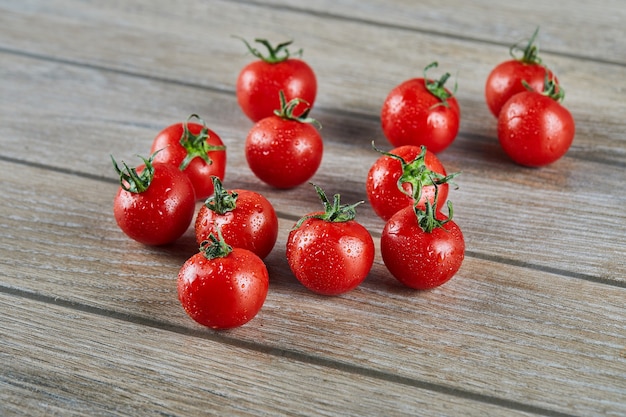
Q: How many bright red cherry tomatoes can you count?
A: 12